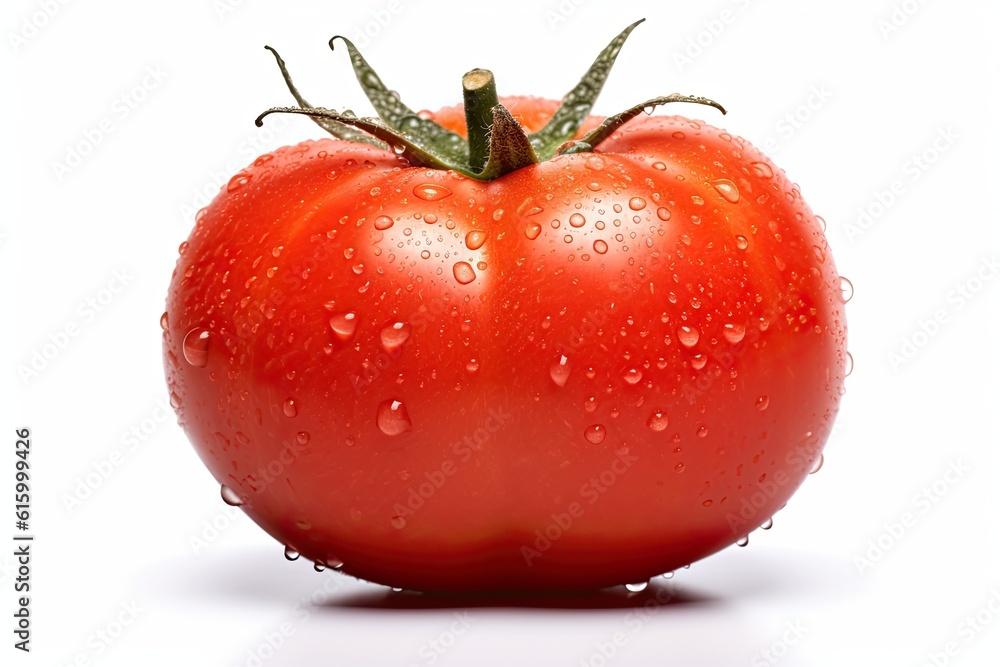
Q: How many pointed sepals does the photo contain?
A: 6